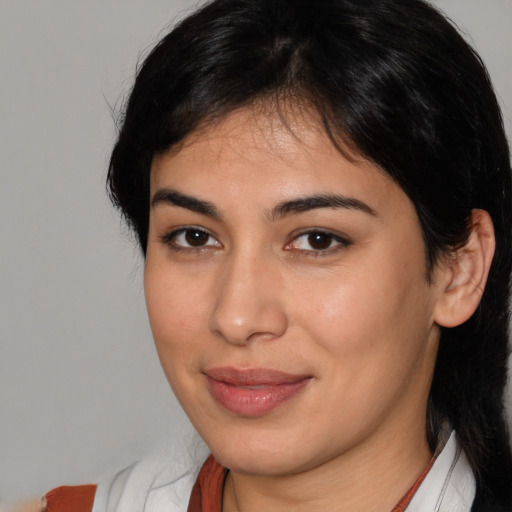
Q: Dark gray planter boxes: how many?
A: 0